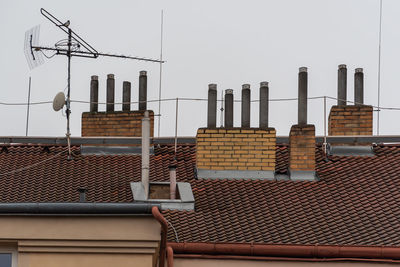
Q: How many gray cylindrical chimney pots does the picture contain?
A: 11